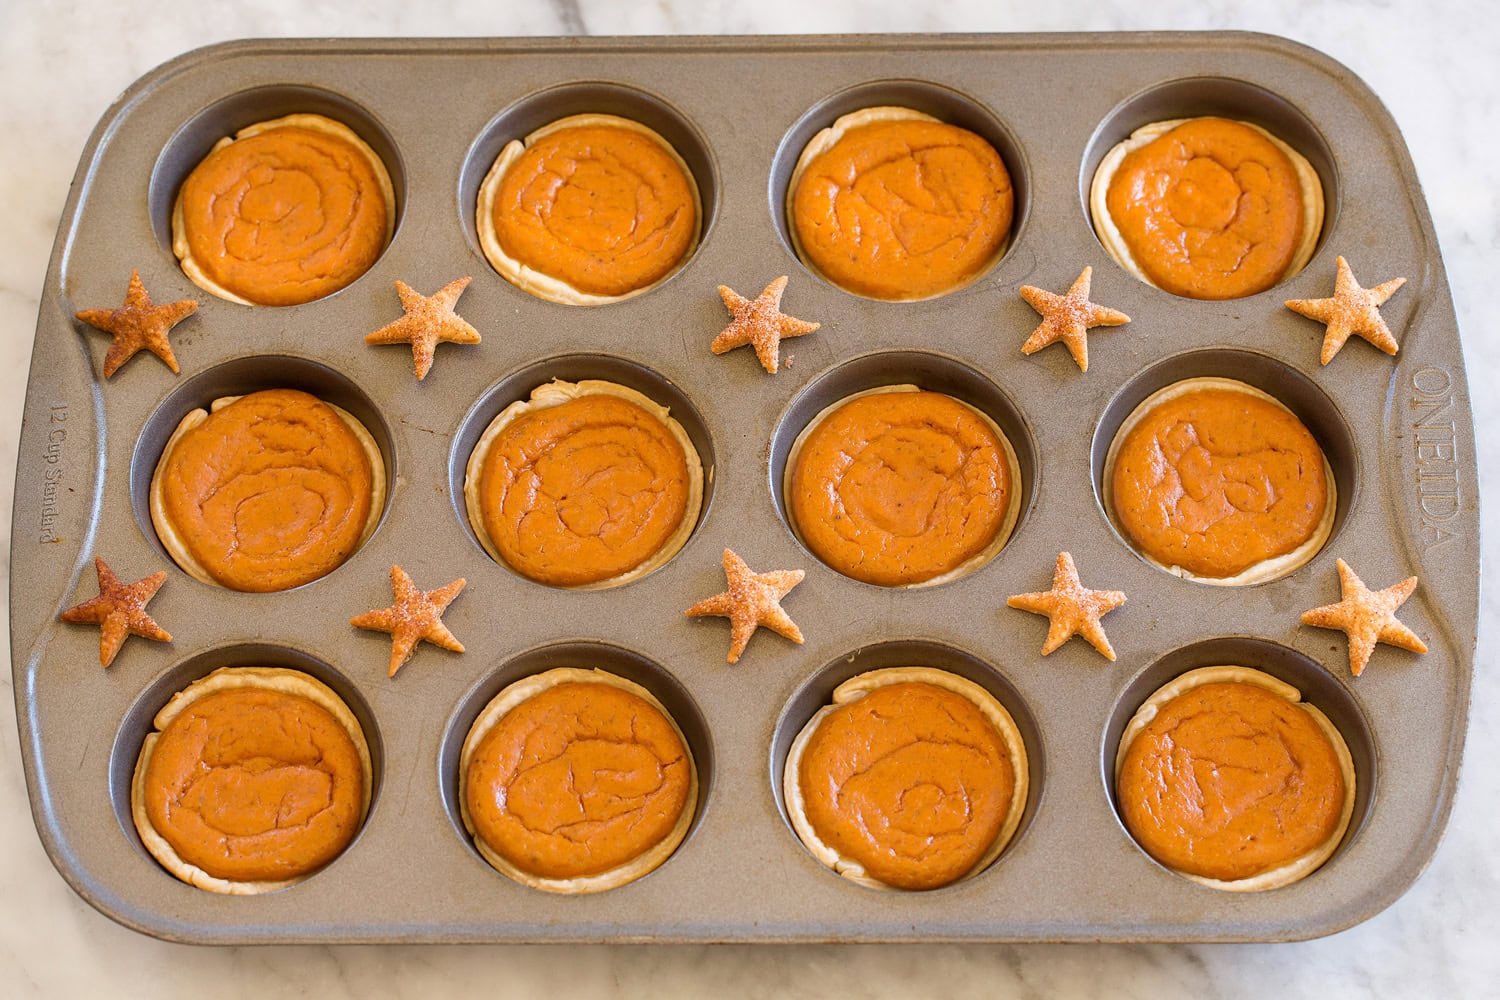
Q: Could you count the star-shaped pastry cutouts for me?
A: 10